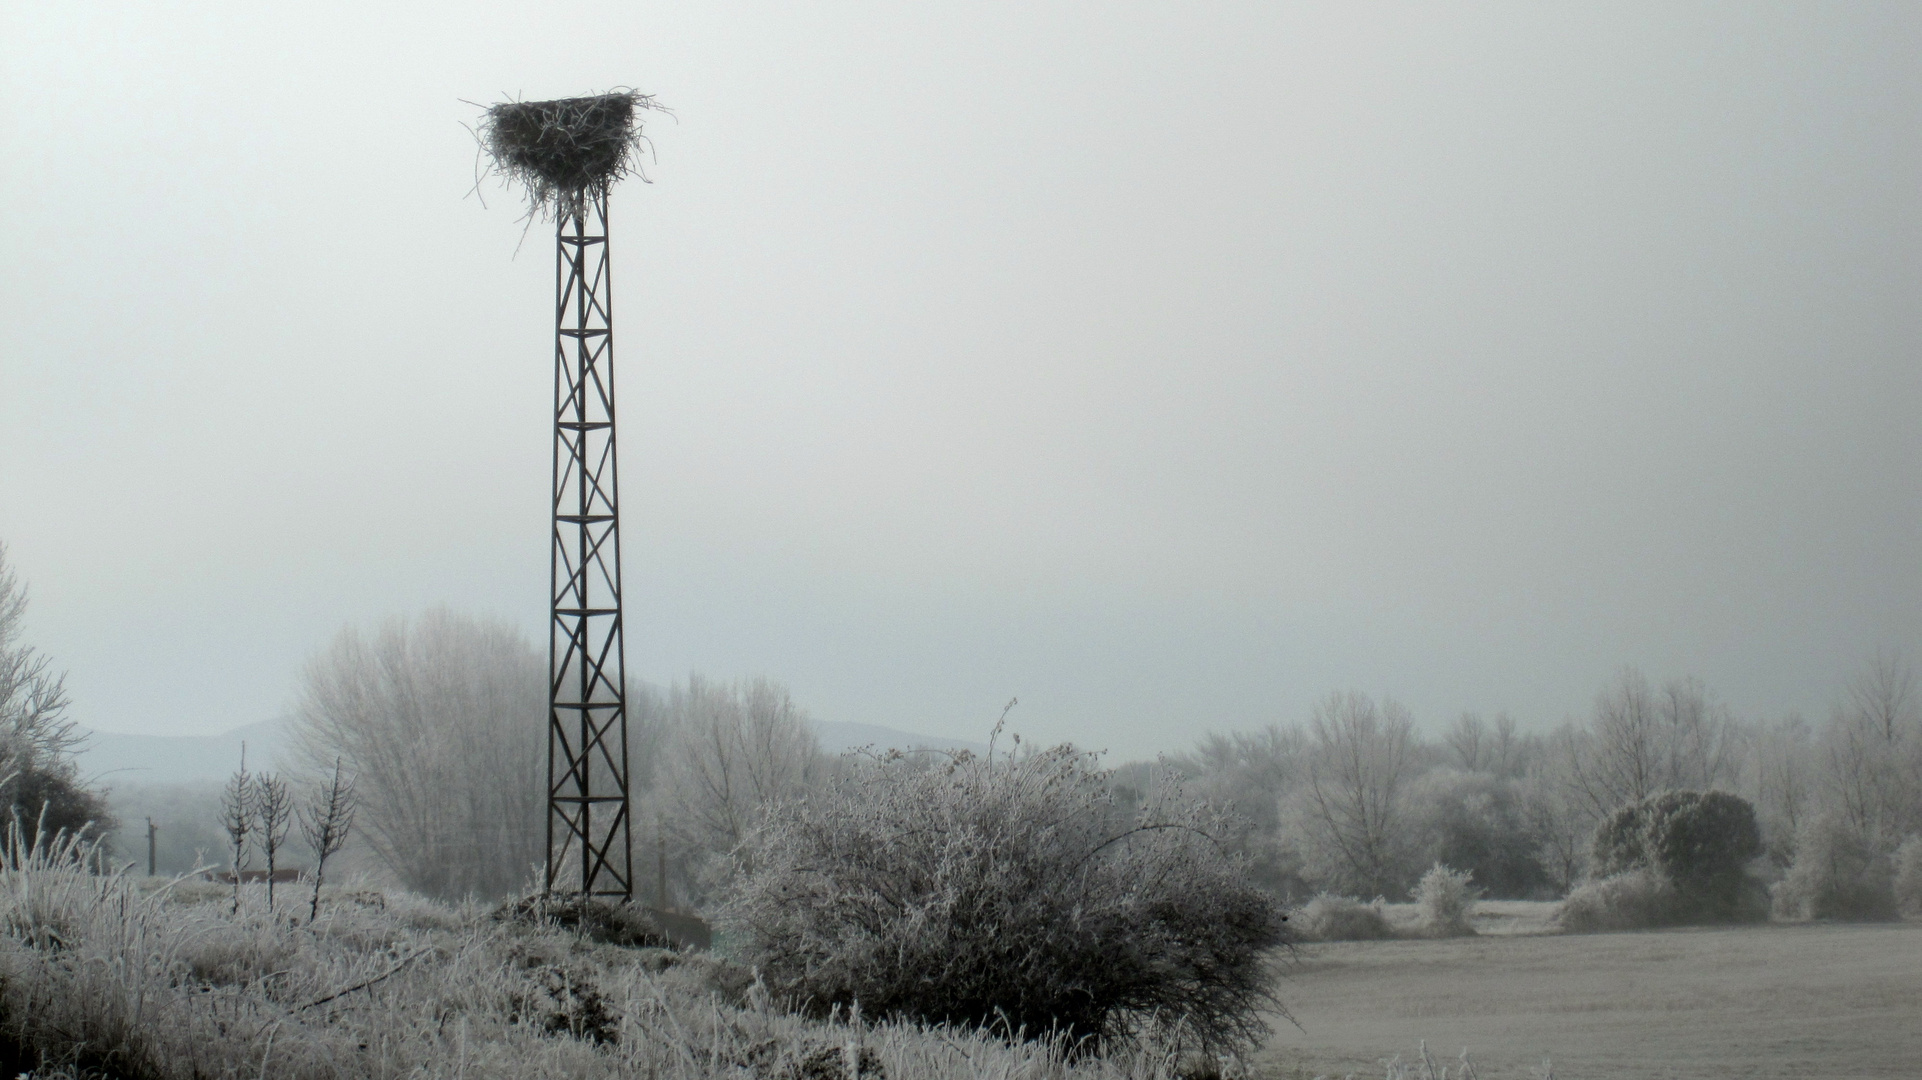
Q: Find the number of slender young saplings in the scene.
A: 3